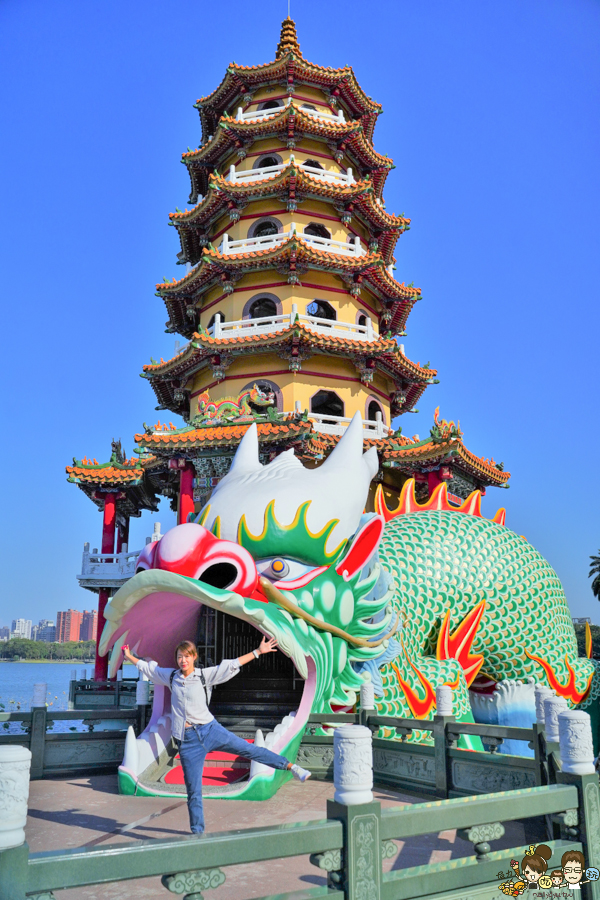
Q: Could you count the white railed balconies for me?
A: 6